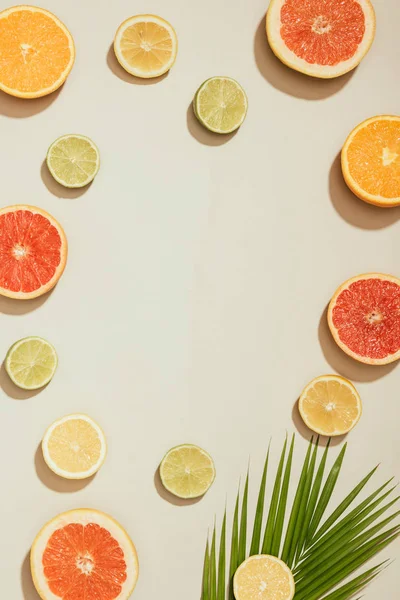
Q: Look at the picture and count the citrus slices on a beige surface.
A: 14